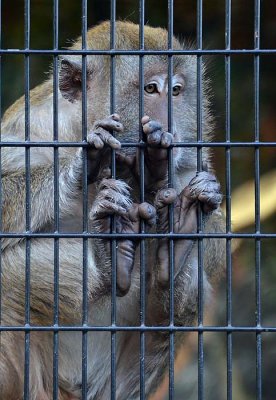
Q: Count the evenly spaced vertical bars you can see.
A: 9